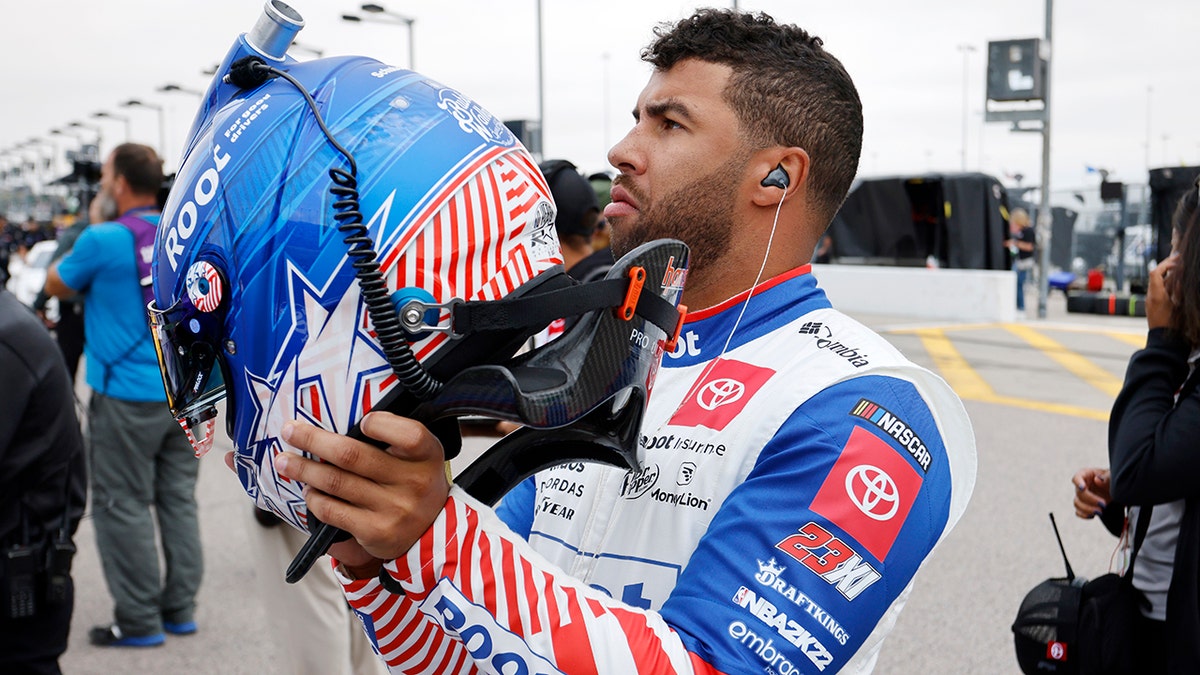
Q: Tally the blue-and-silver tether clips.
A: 1